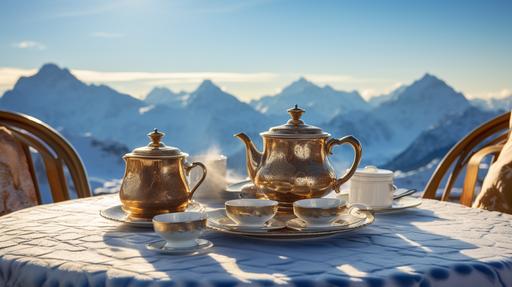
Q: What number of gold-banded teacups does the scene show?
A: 3